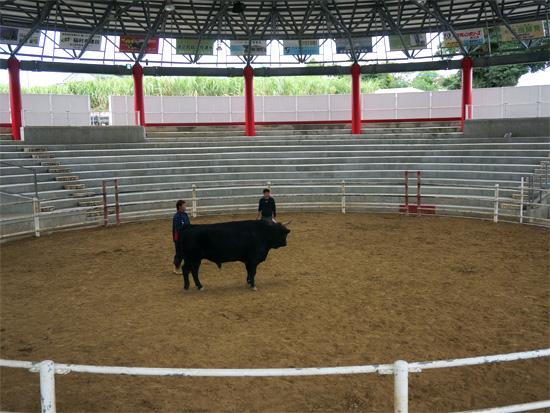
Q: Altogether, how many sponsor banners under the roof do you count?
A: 10